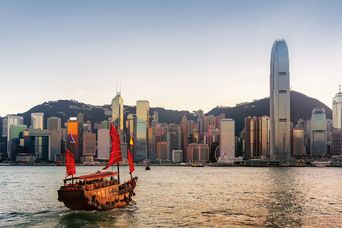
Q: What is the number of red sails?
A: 3